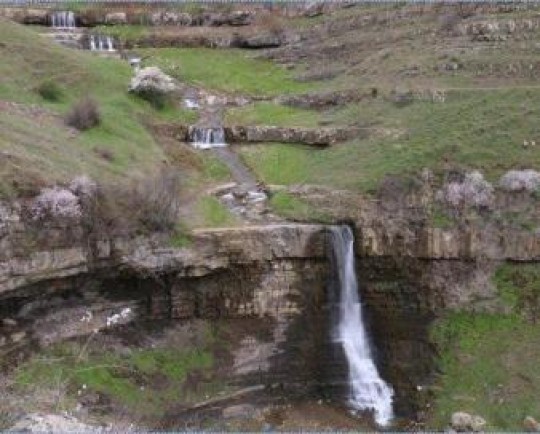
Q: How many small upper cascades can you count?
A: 3